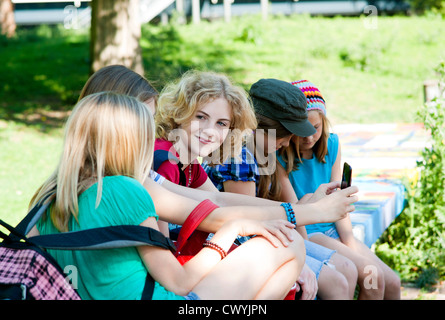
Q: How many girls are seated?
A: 5